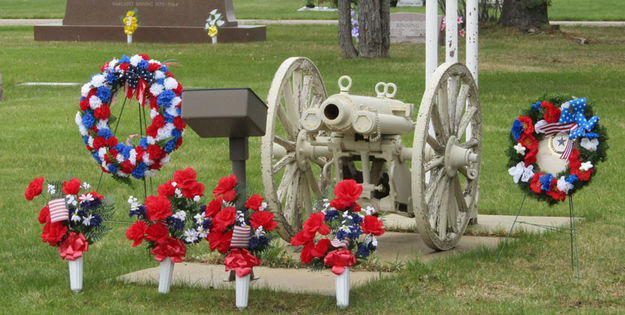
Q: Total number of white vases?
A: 6